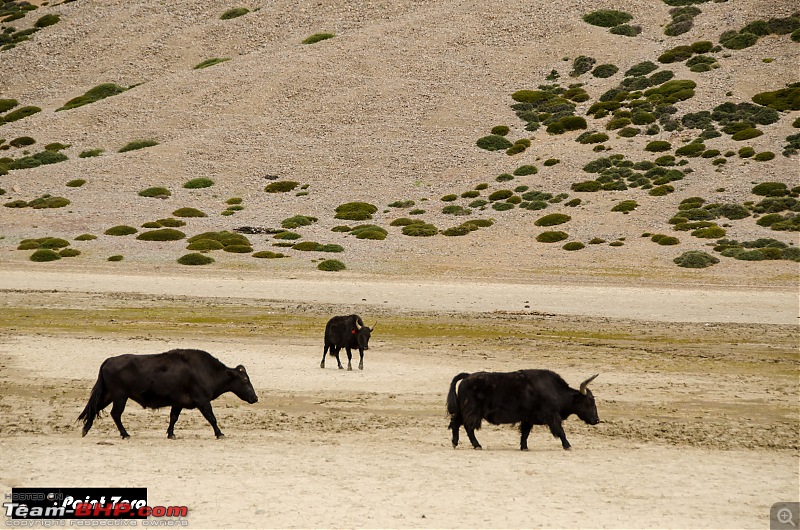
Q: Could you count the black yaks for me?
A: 3